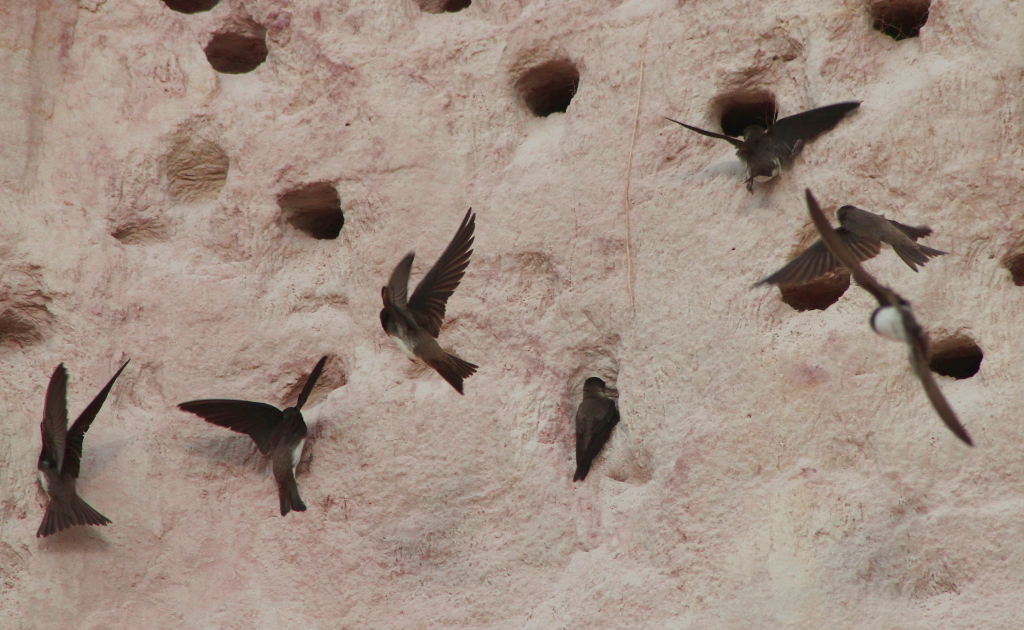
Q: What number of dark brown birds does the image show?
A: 7